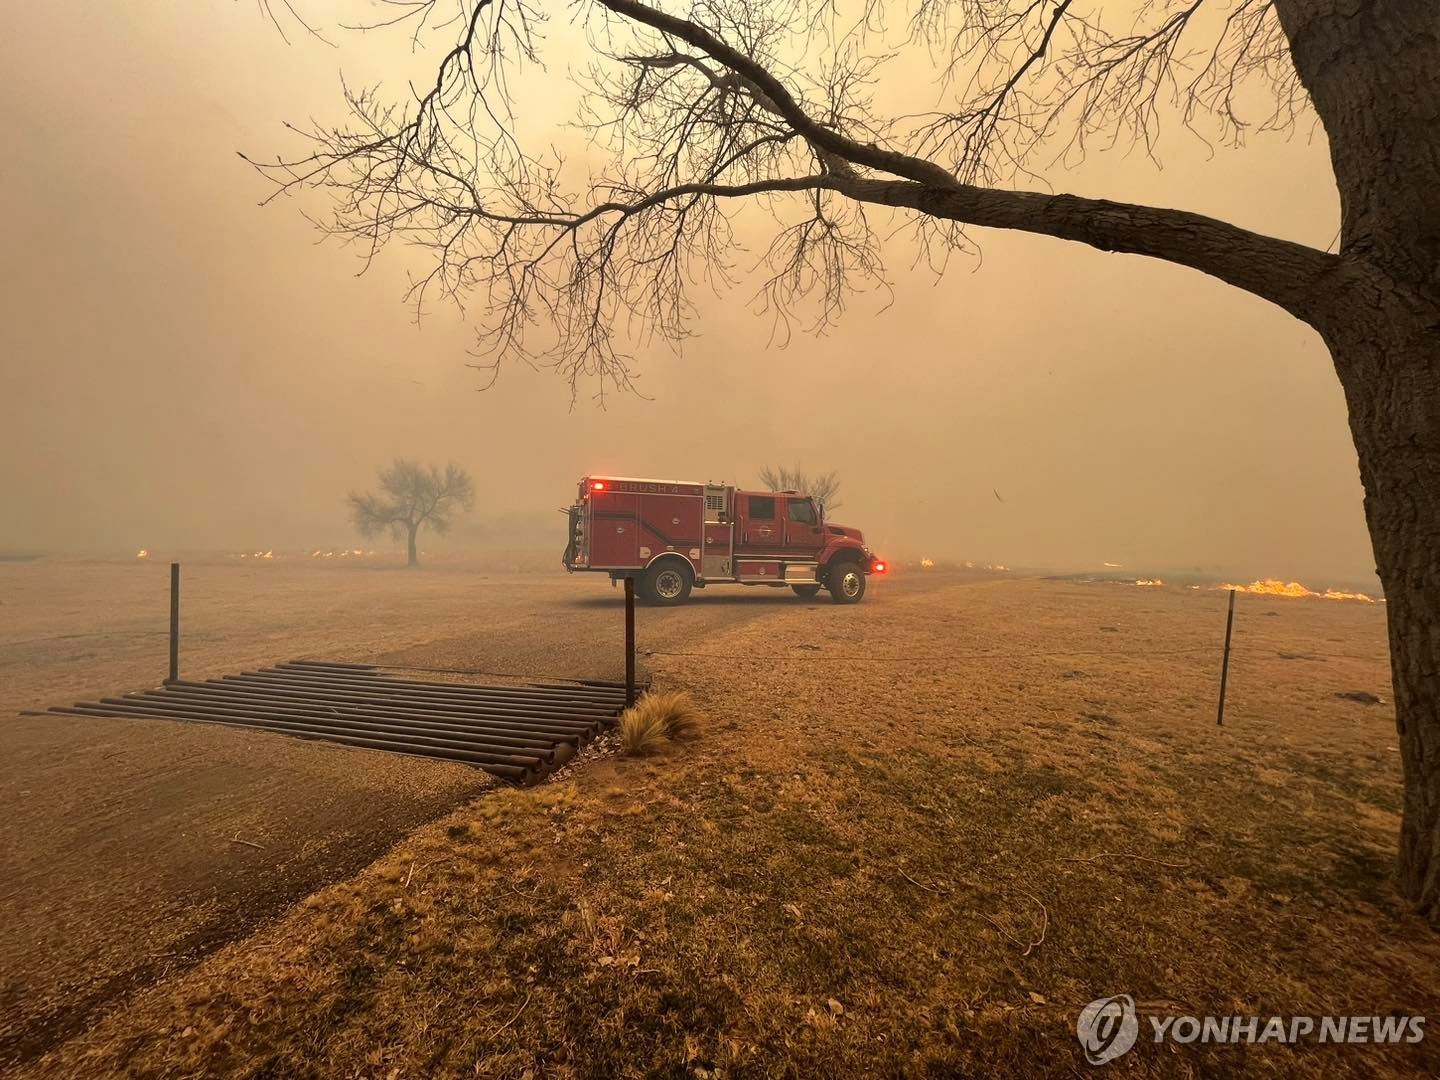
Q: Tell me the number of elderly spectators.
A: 0